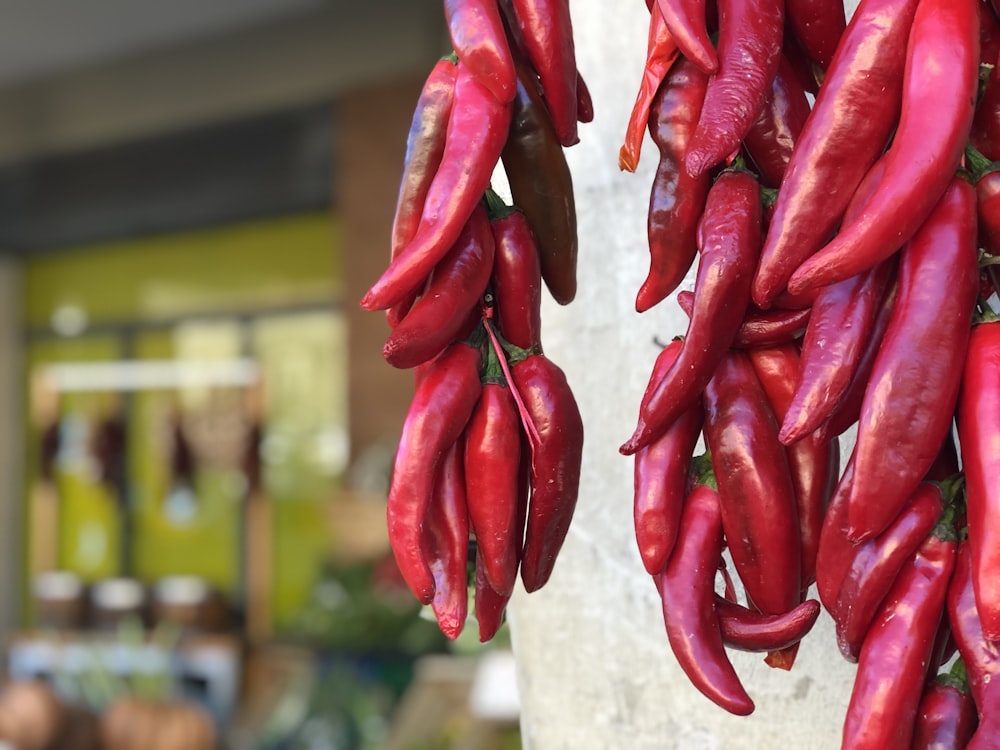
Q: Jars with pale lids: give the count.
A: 3